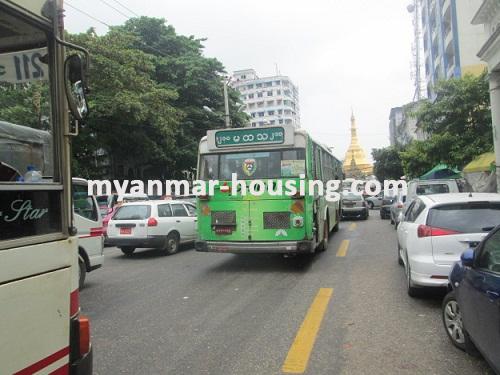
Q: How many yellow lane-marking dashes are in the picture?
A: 3